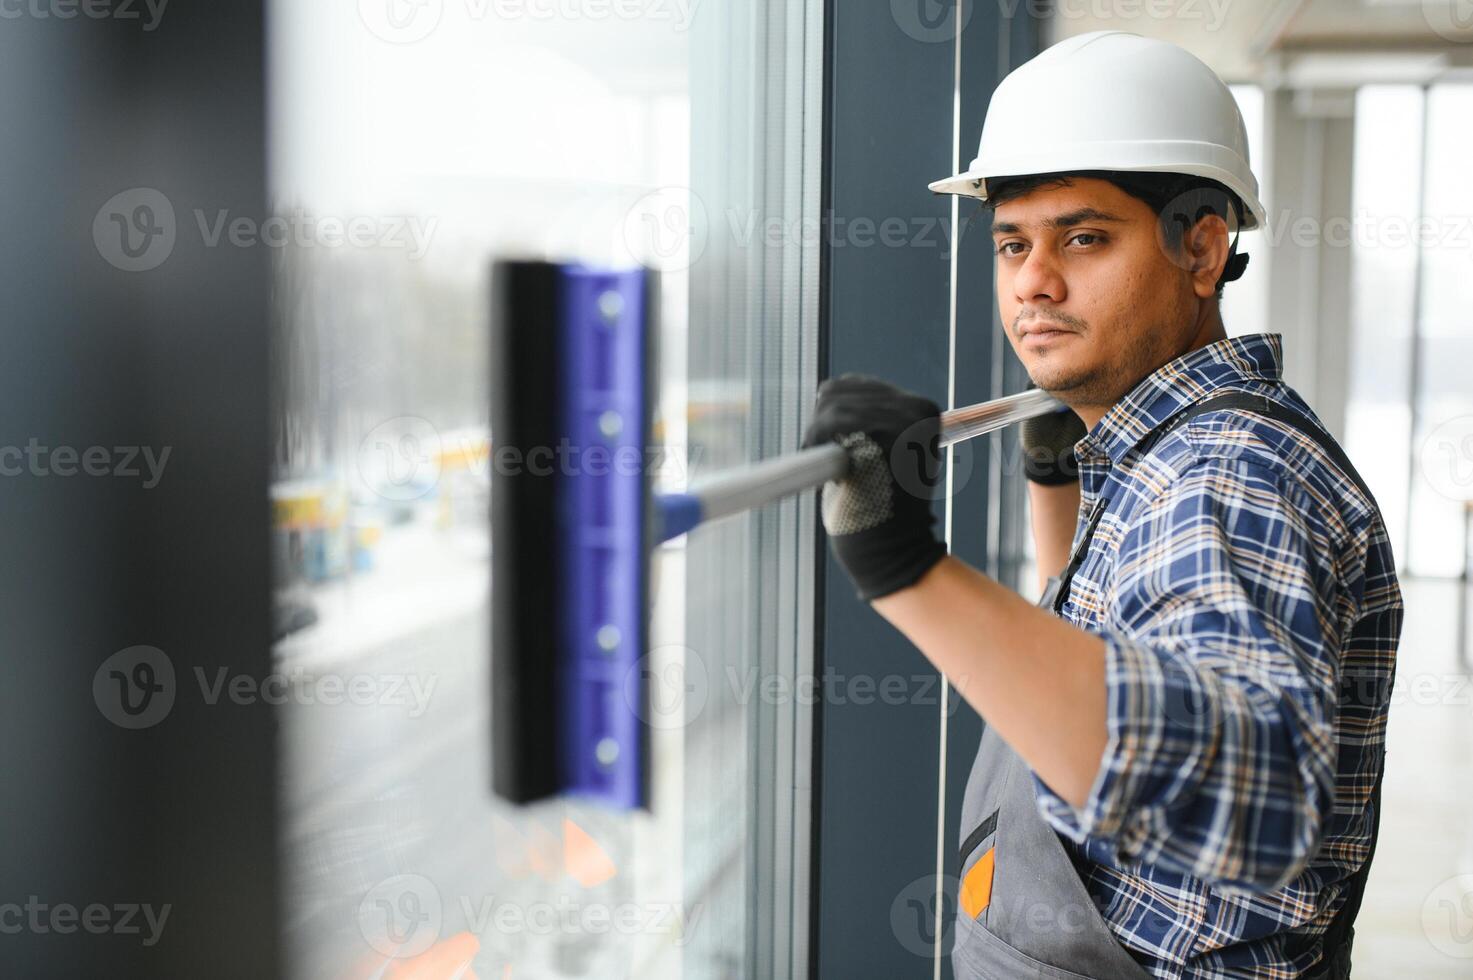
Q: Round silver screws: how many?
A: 4